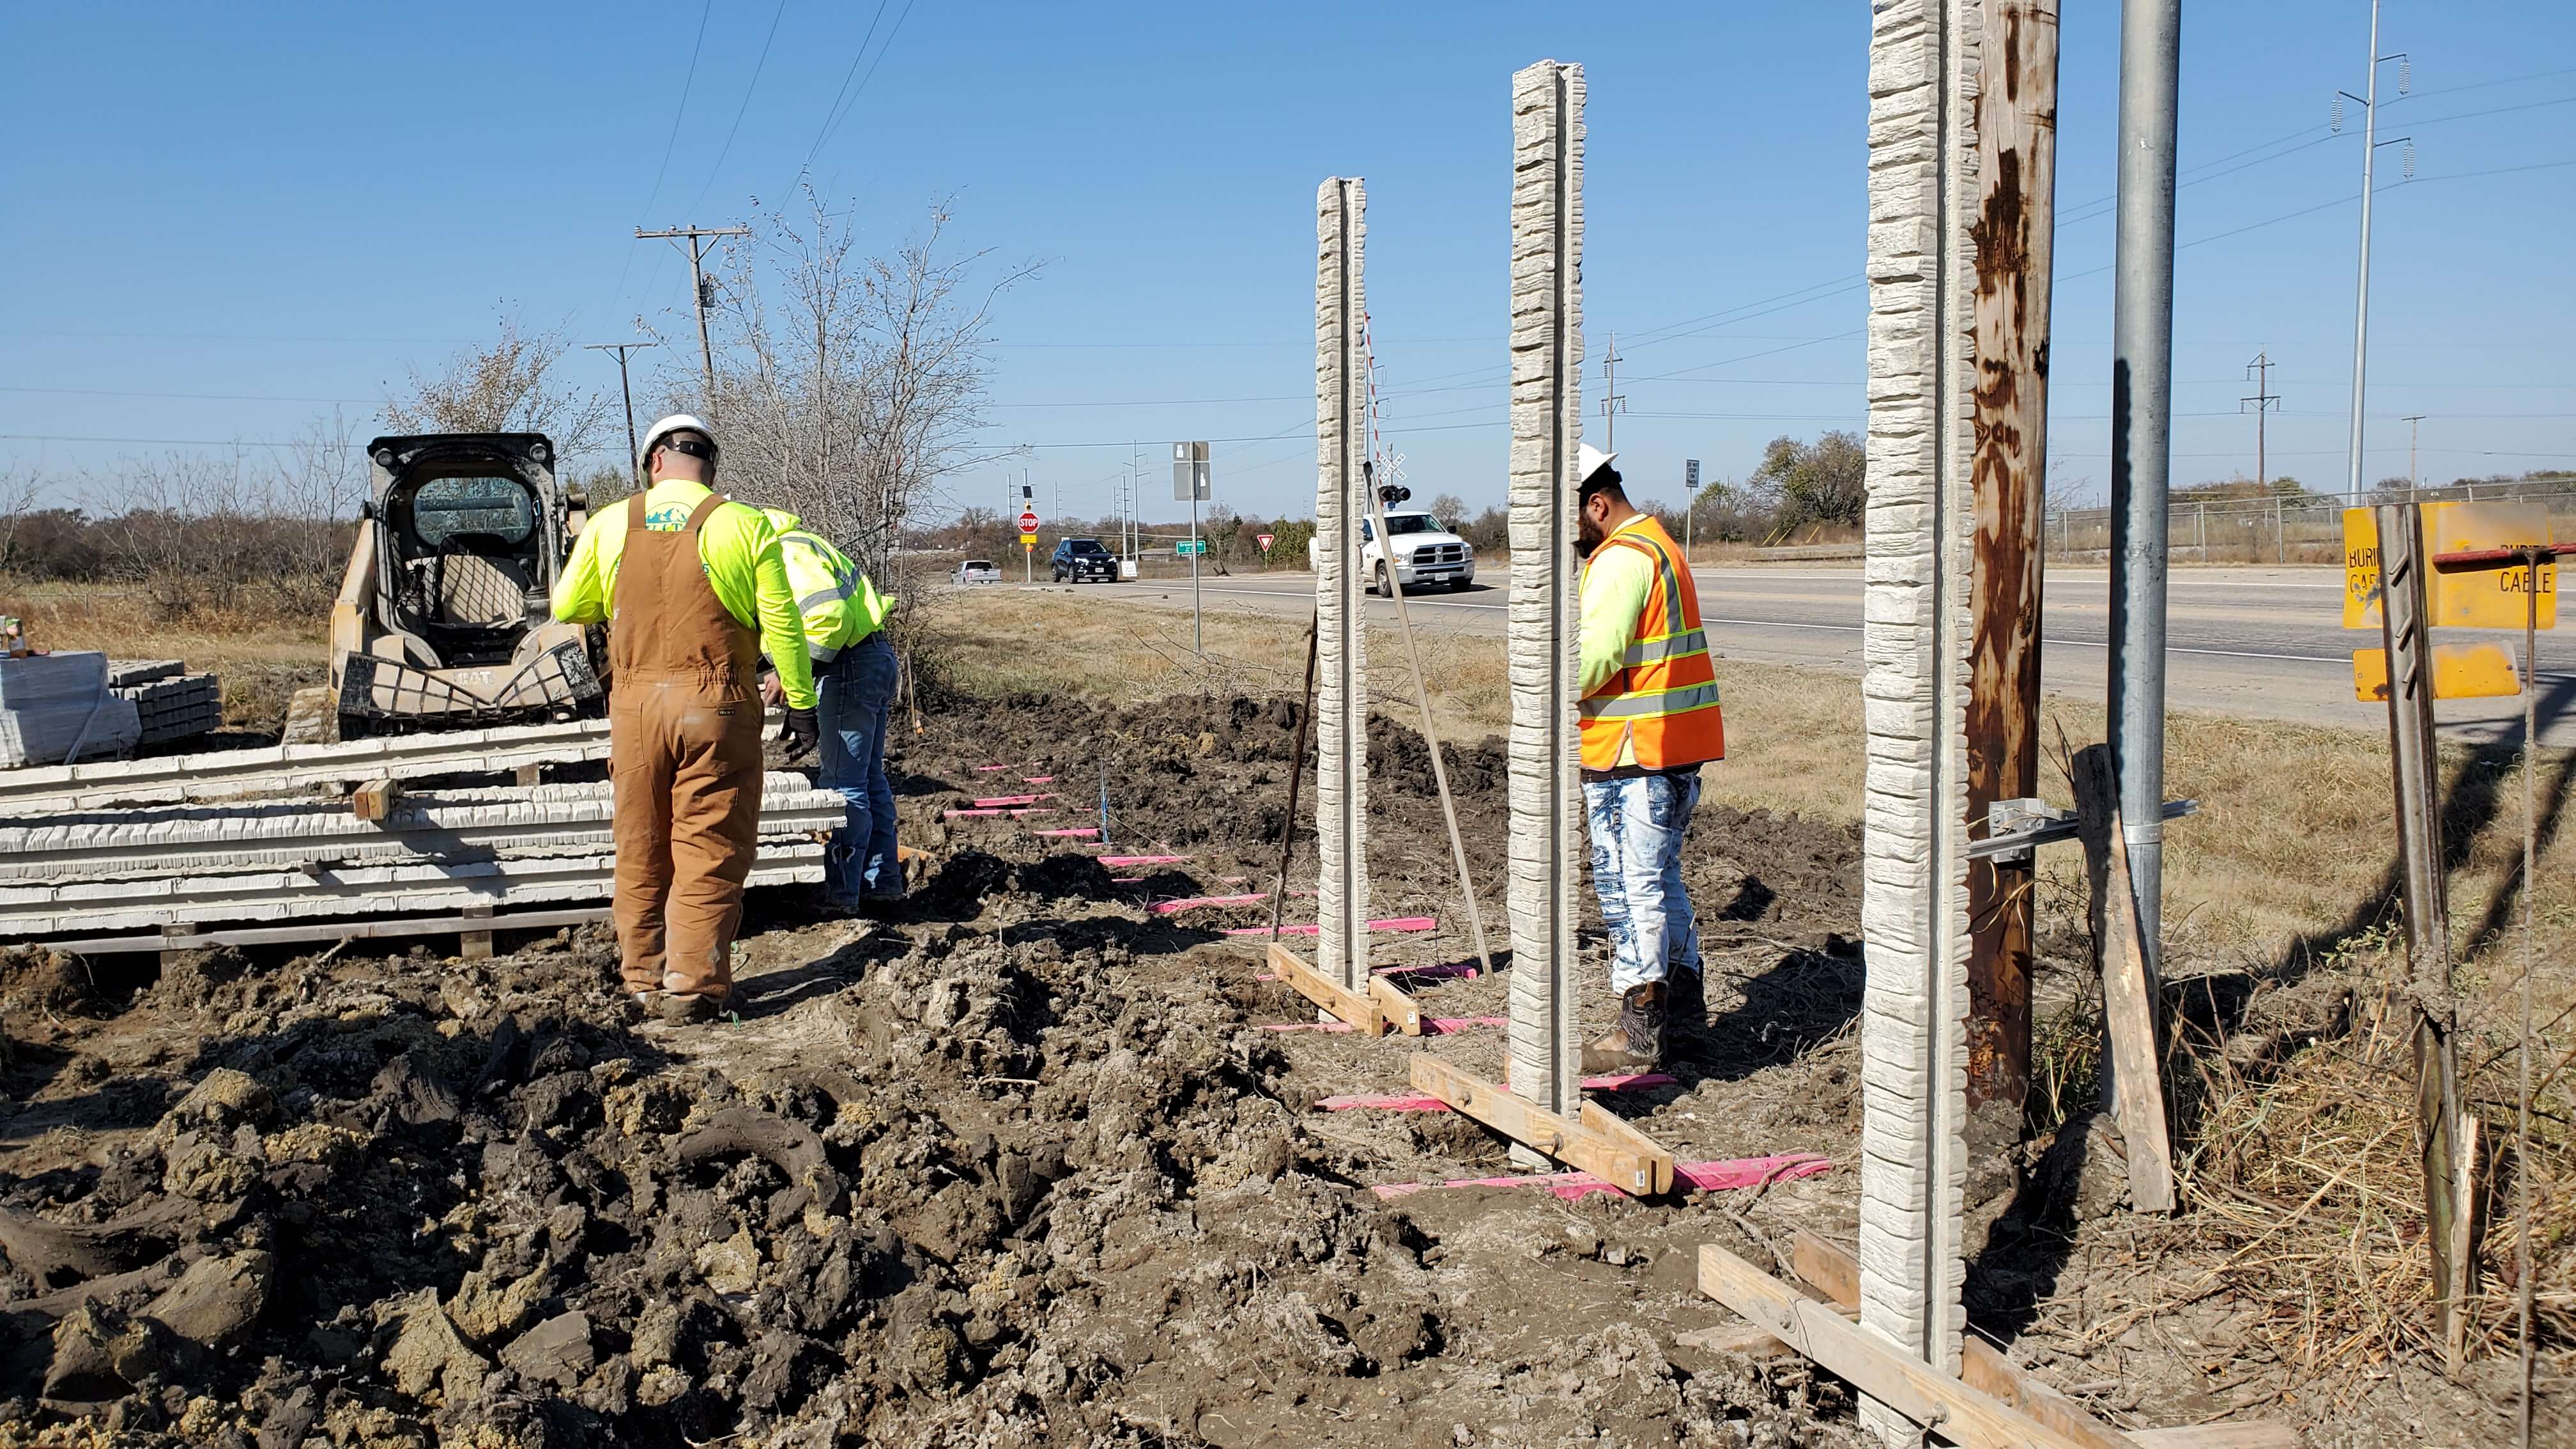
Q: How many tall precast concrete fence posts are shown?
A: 3